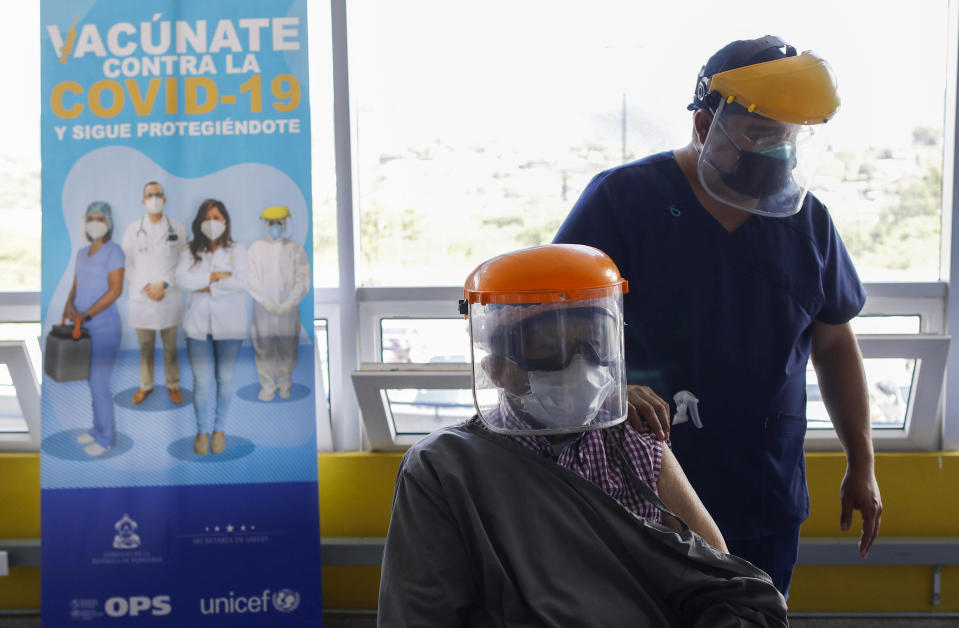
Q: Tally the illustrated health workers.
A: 4